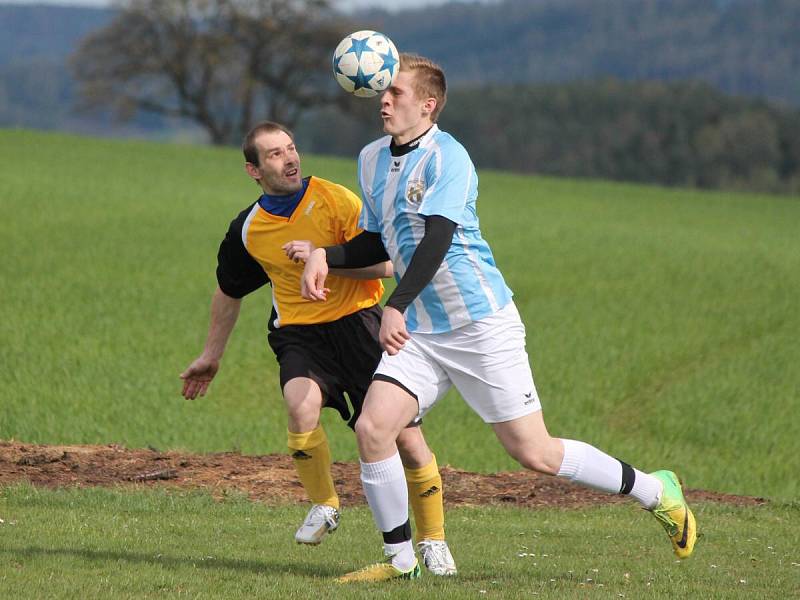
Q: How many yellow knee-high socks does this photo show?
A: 2